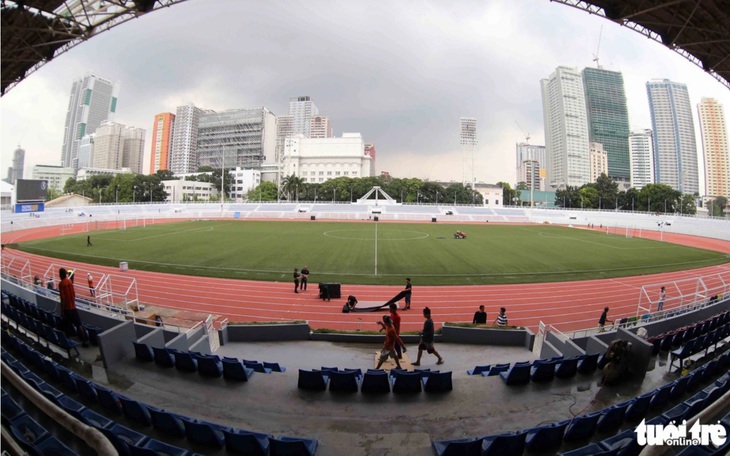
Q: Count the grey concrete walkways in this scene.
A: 1